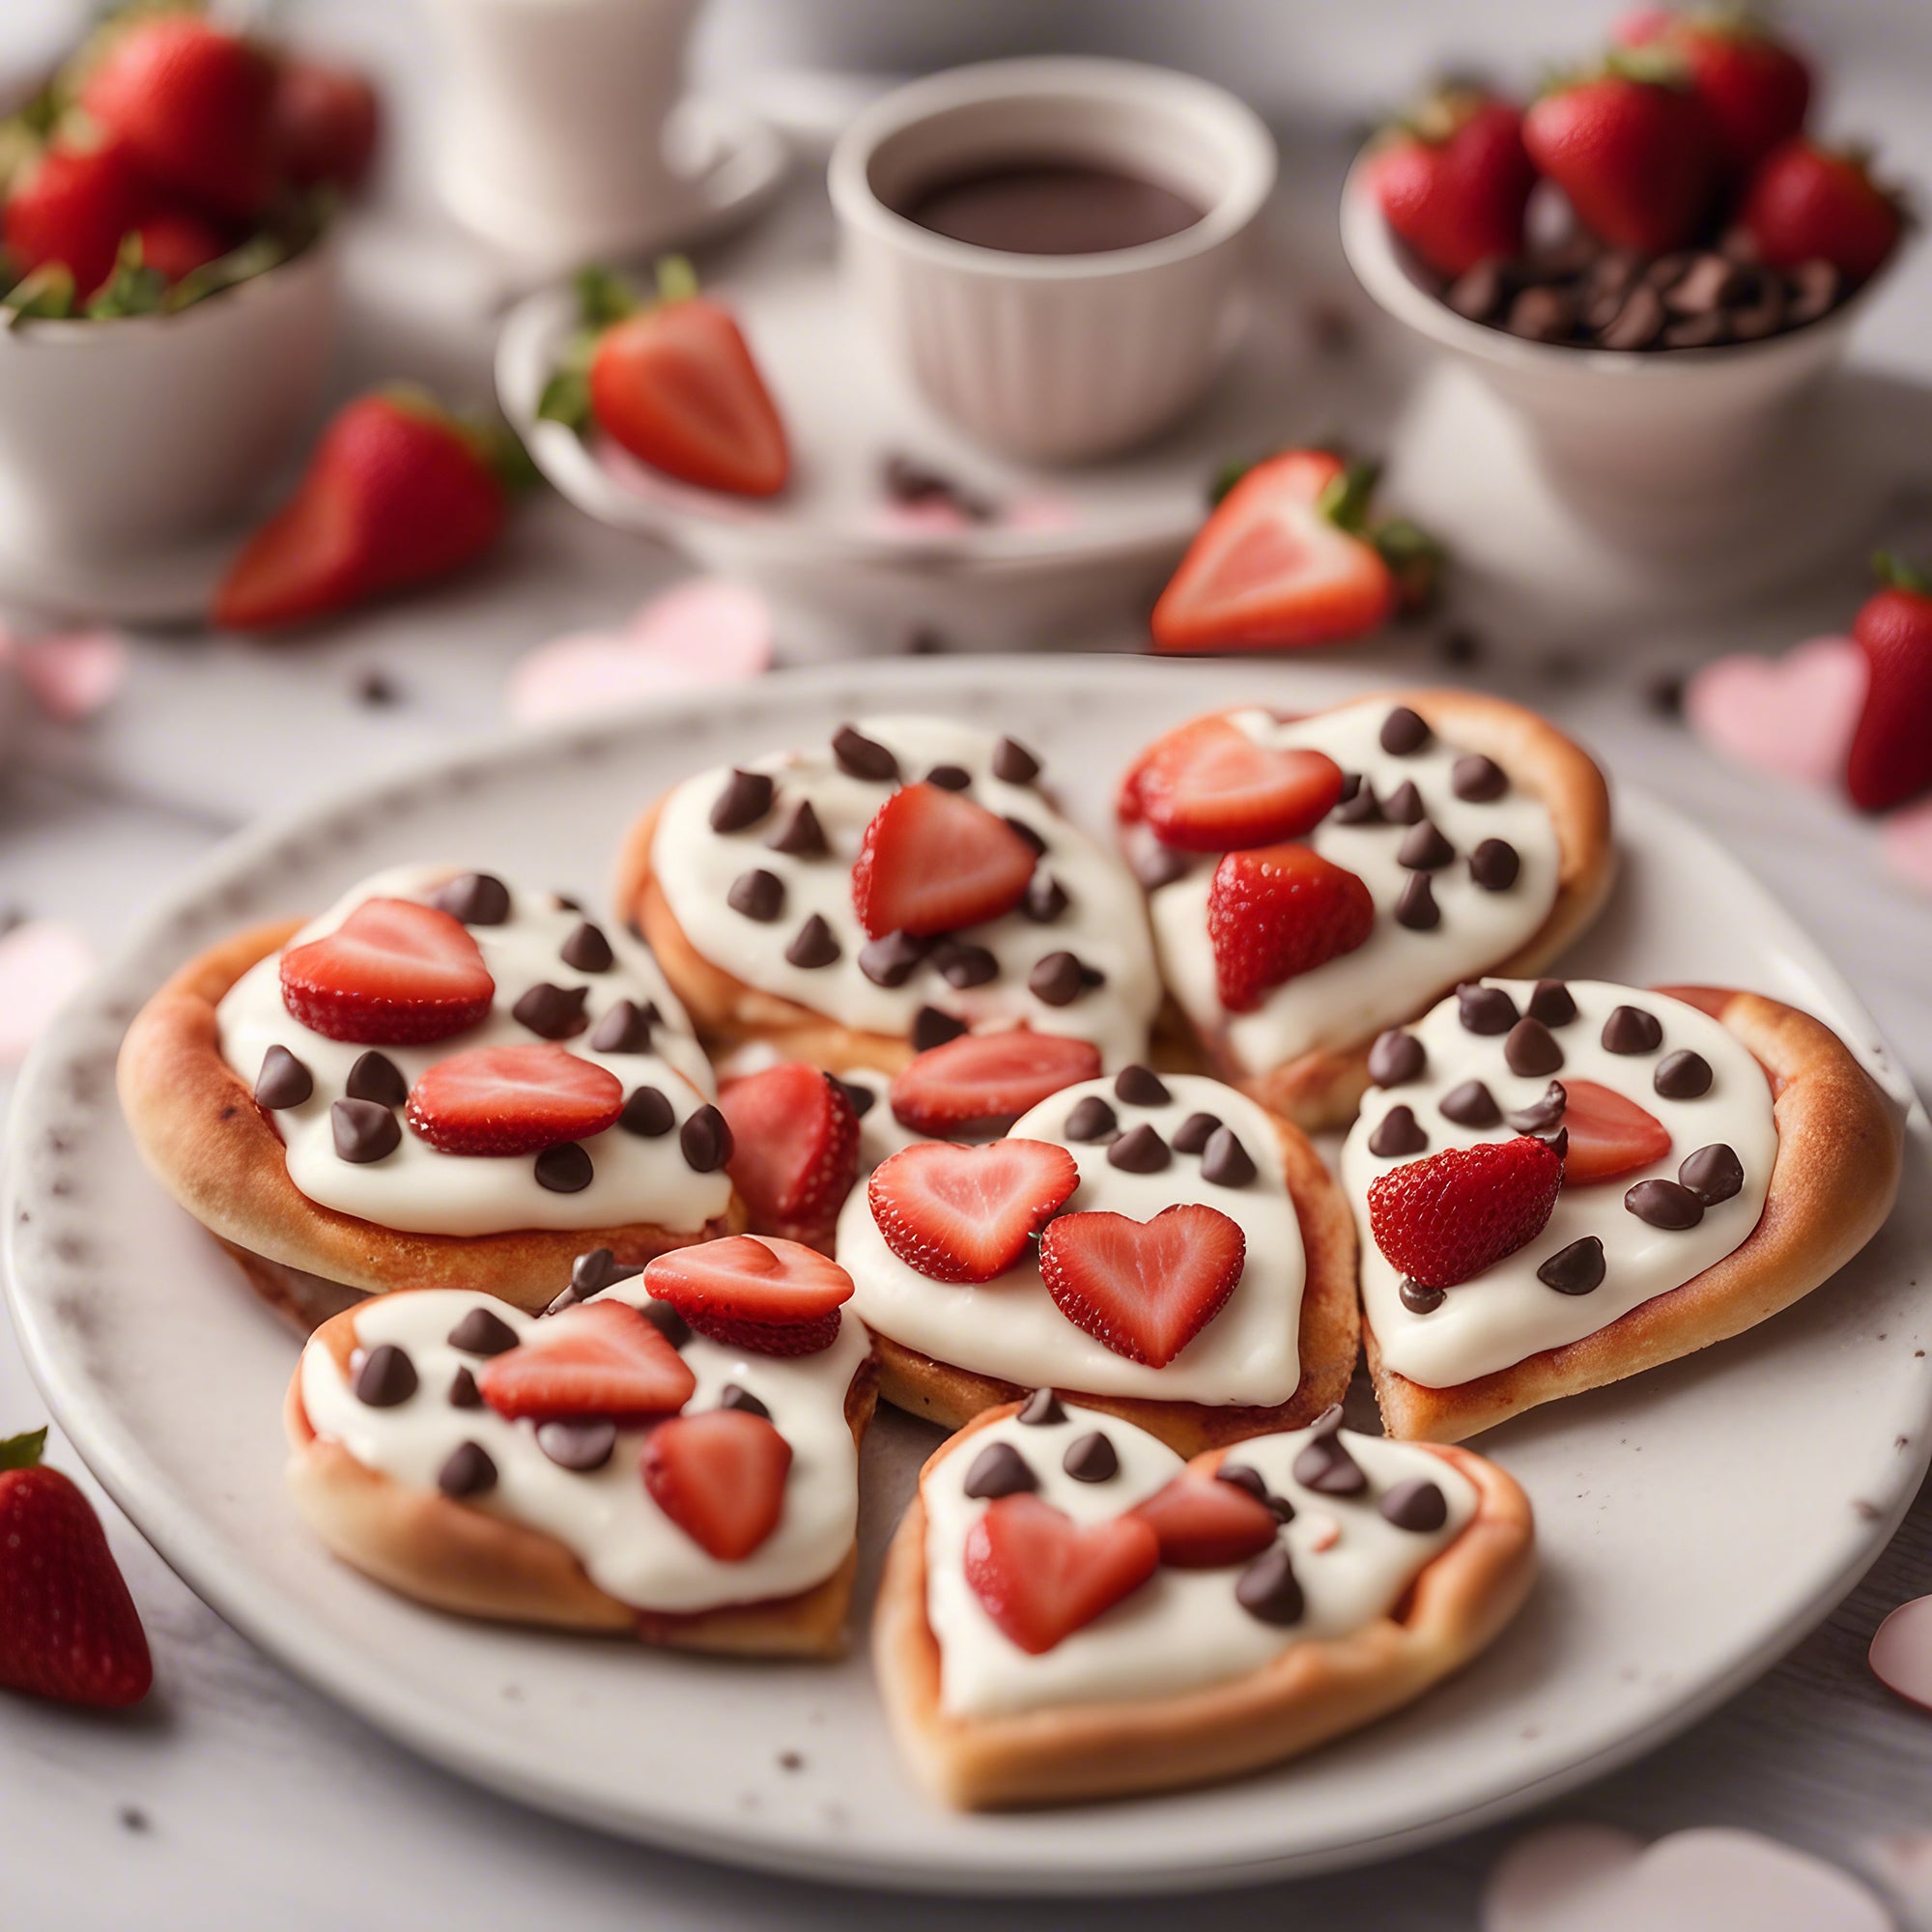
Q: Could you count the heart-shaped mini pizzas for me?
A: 7